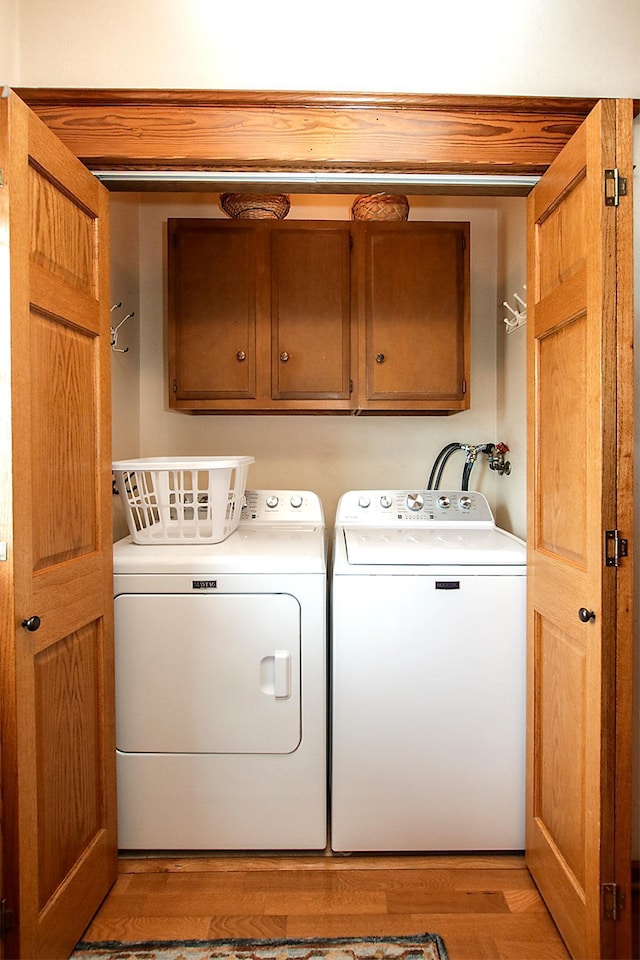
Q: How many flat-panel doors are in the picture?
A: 3